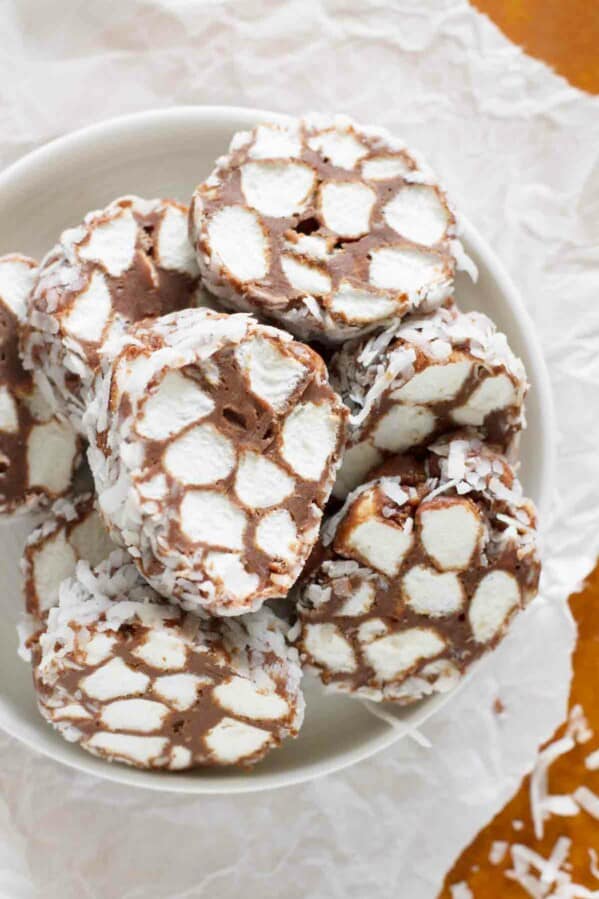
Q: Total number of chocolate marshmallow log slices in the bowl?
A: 8